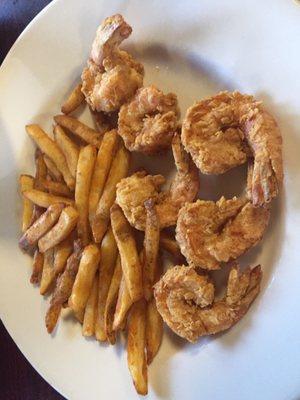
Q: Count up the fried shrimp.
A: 6